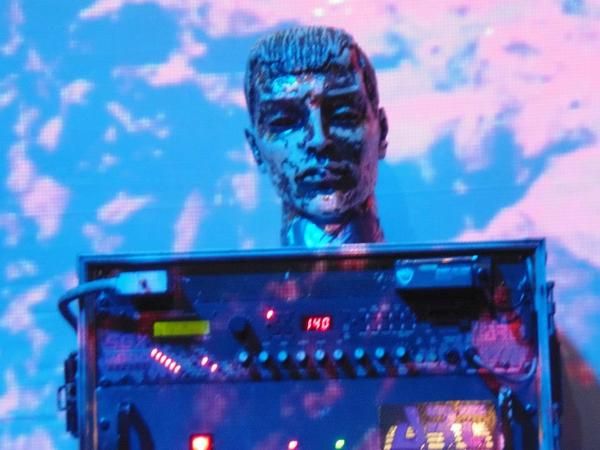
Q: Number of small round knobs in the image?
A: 9